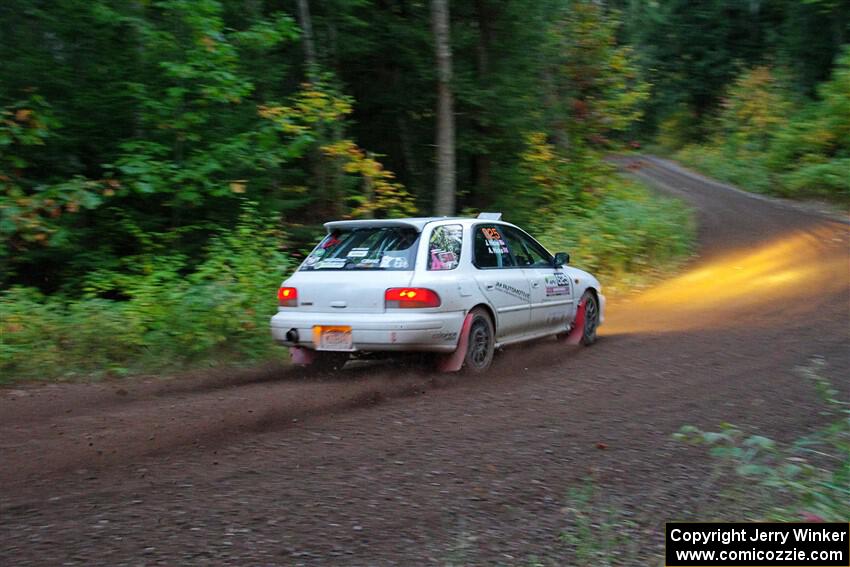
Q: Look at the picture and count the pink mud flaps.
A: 3